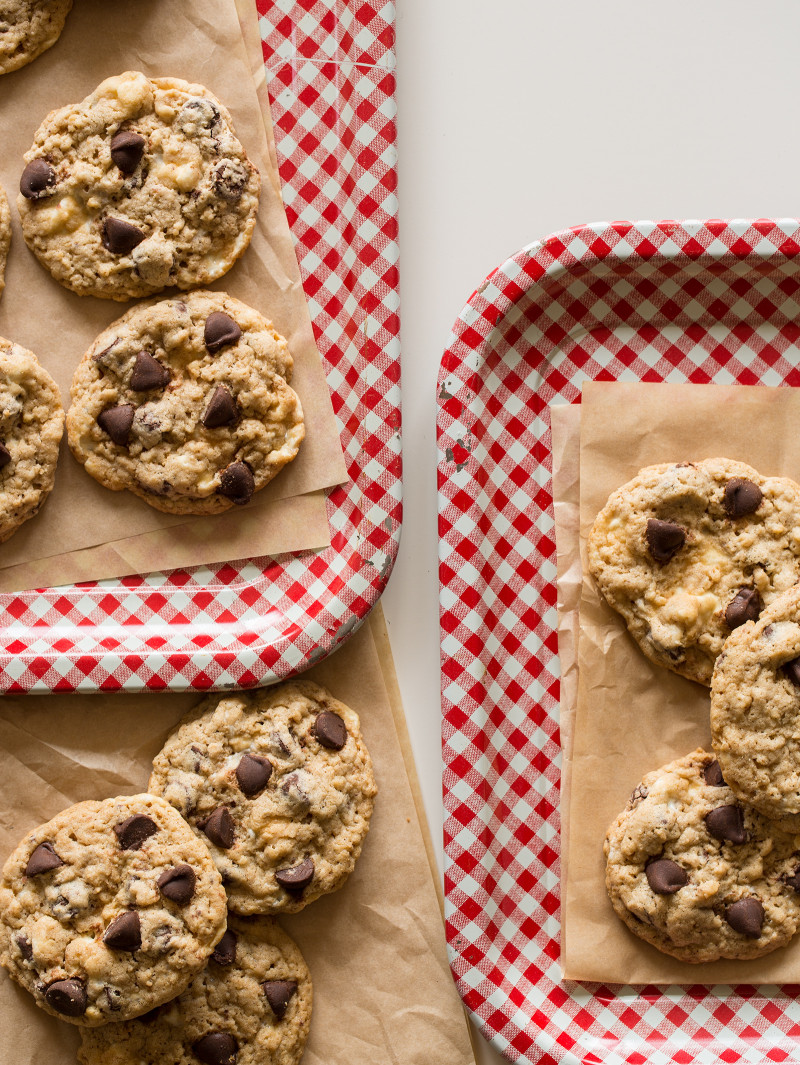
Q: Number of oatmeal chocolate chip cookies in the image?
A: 11